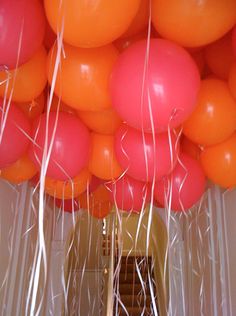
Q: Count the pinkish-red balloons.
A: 7